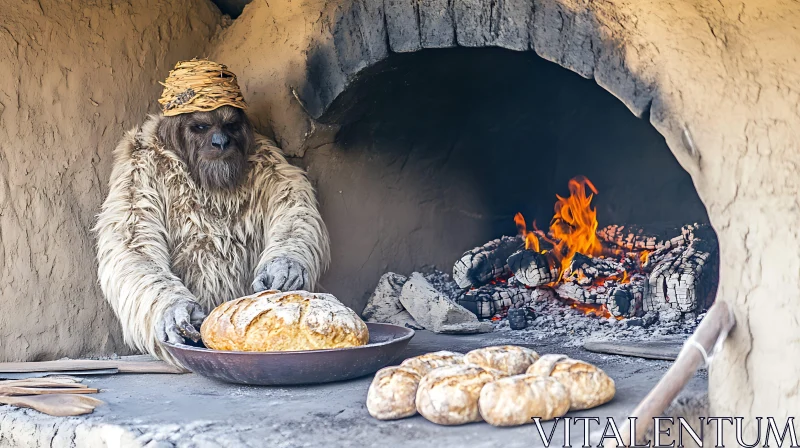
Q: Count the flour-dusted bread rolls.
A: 6